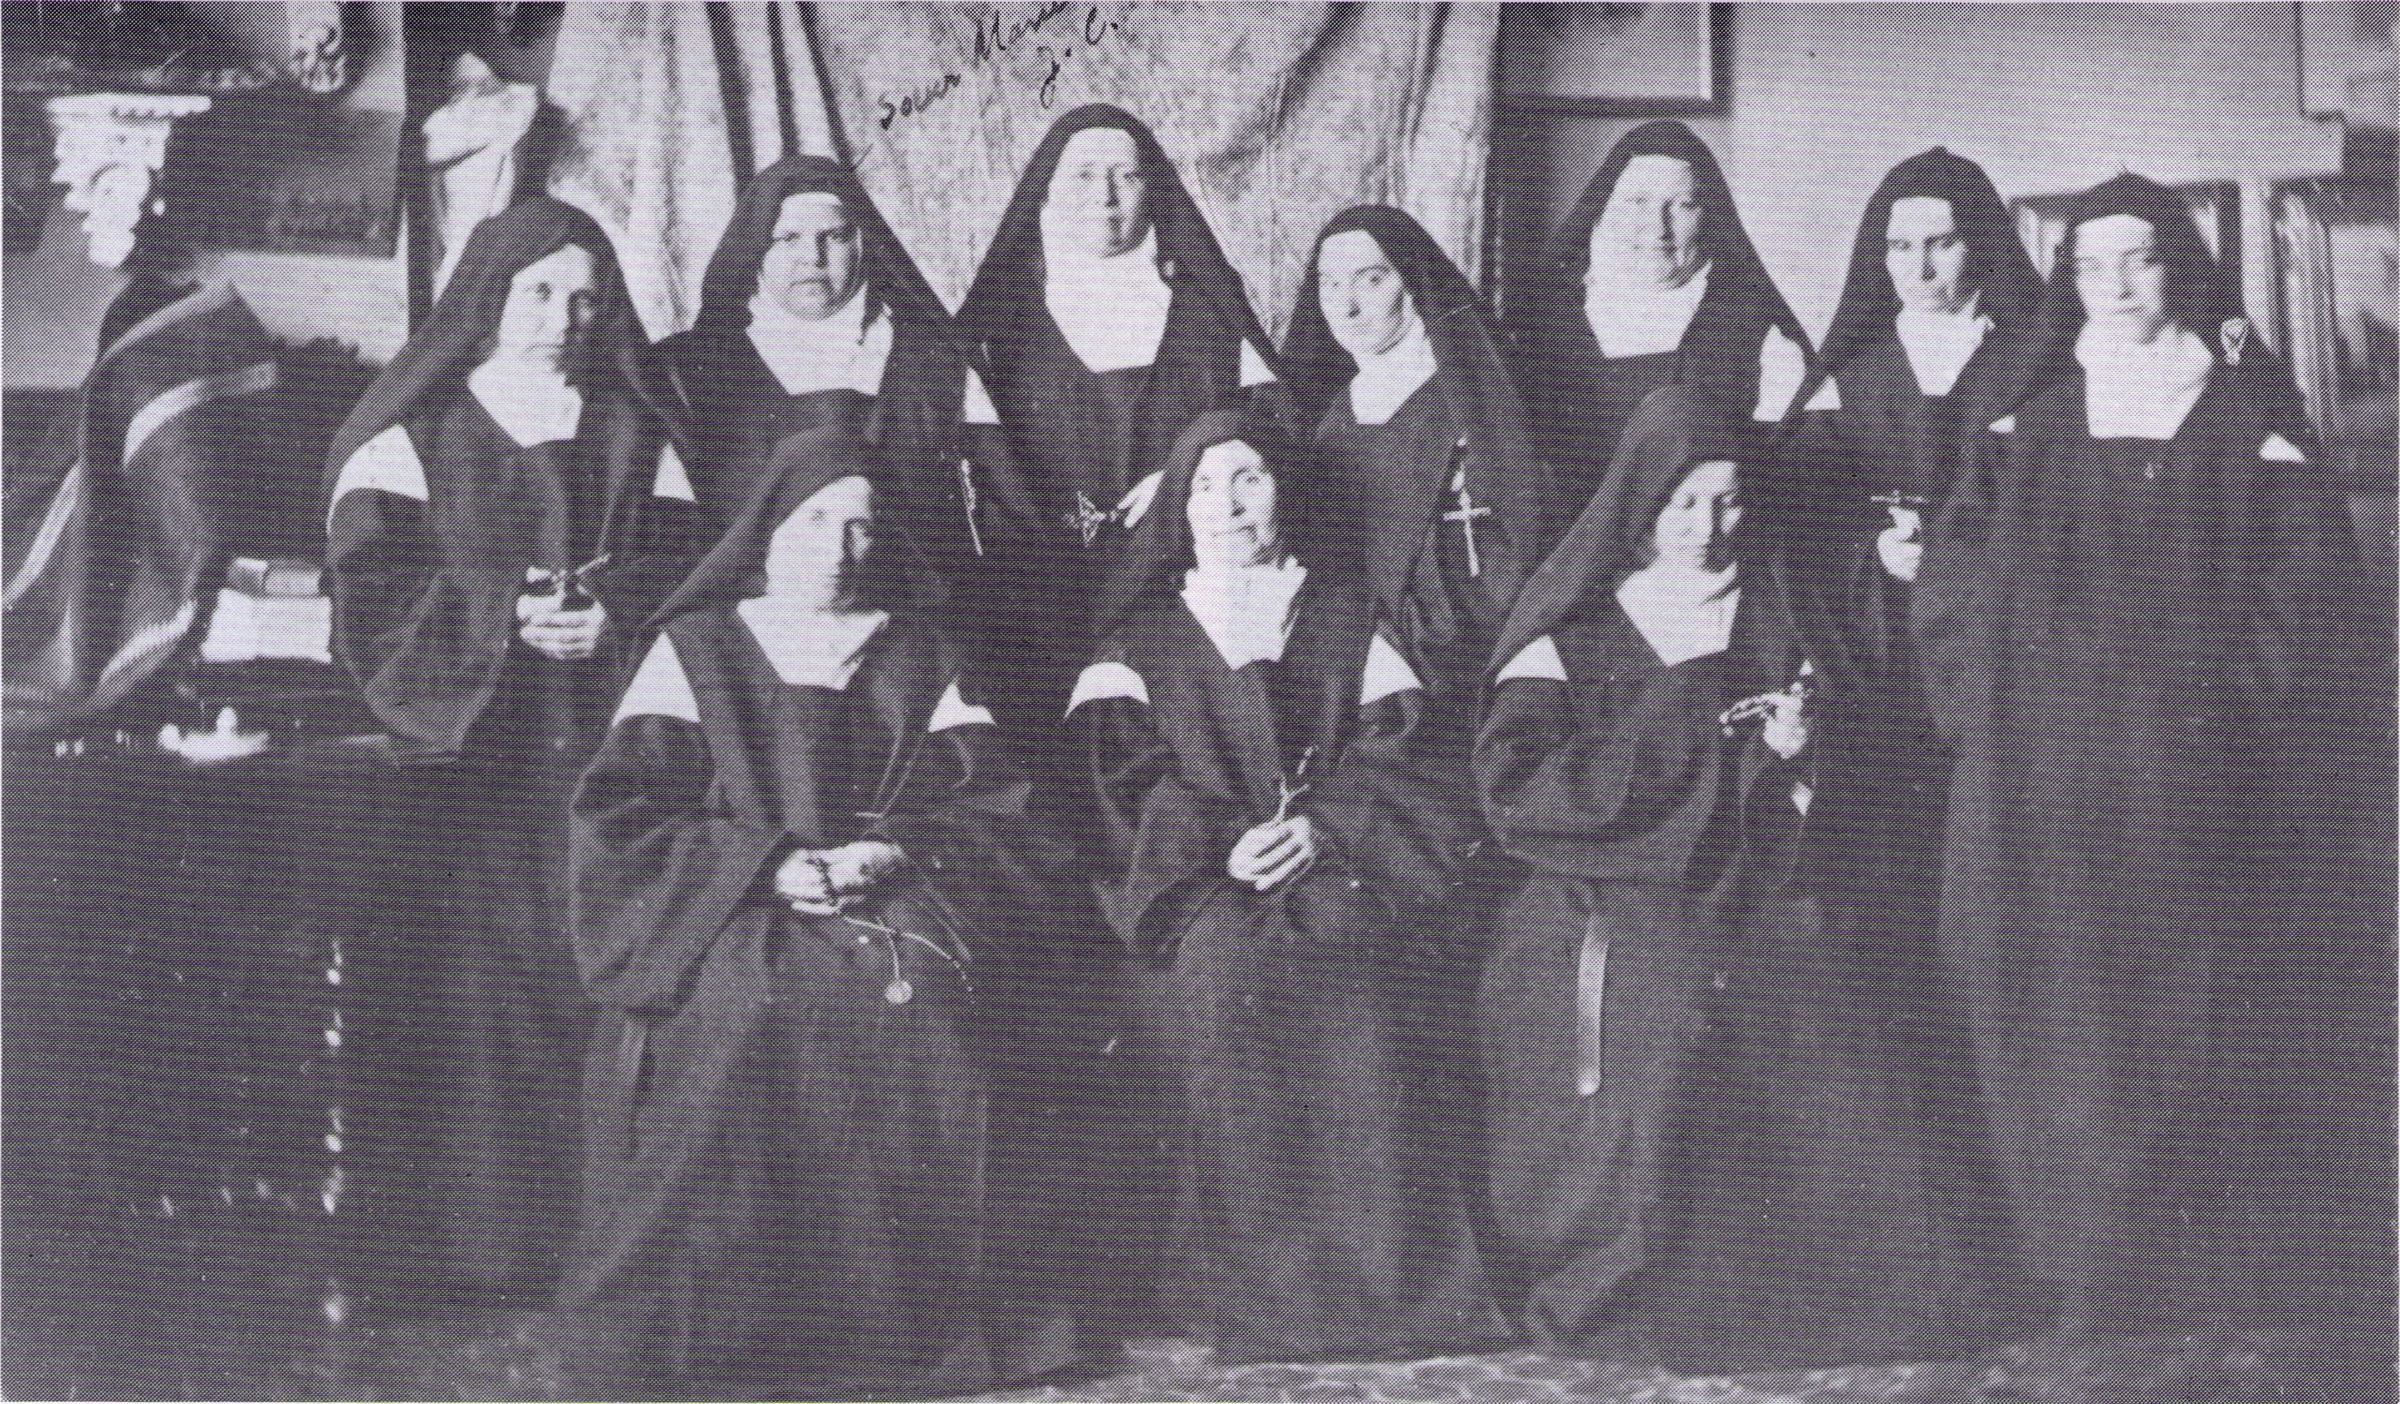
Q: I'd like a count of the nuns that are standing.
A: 7